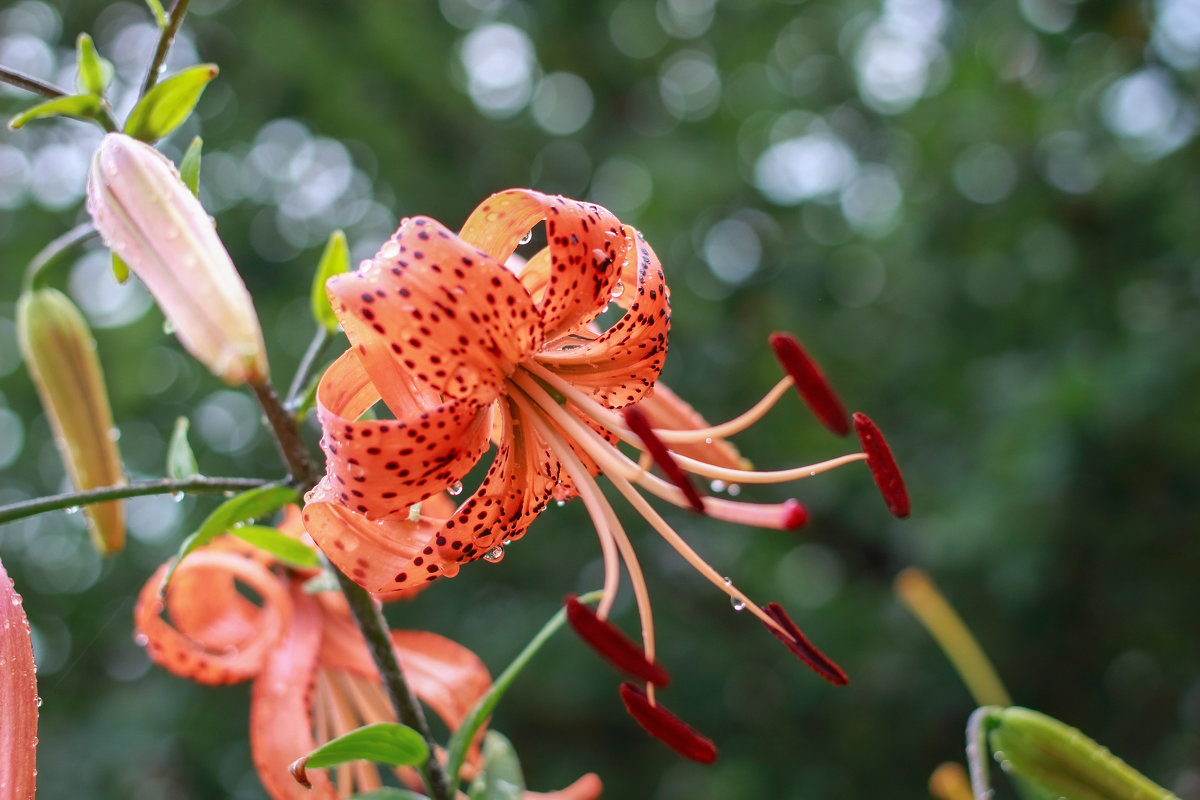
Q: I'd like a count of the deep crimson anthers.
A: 6